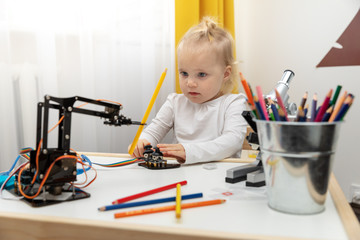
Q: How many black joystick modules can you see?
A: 2